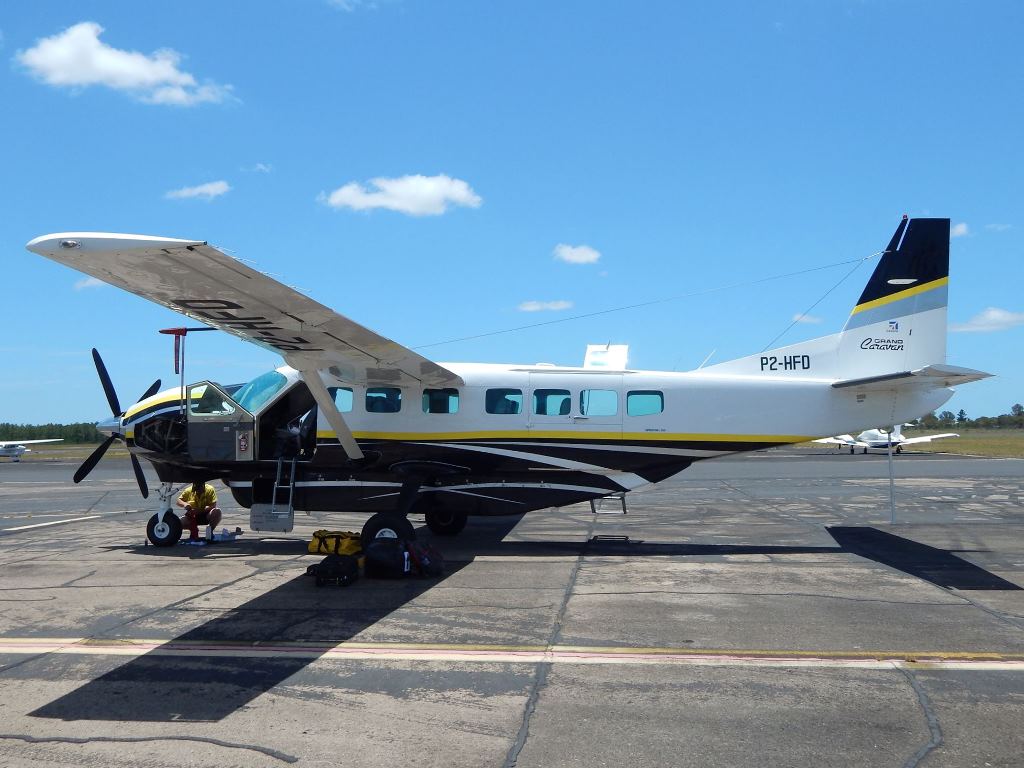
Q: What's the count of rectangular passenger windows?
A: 7